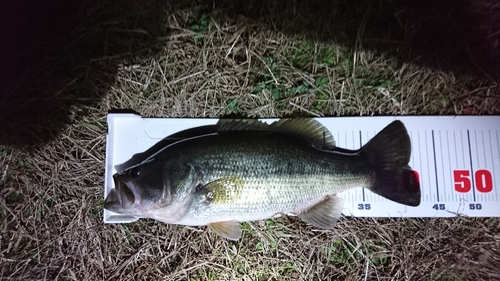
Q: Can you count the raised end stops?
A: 1